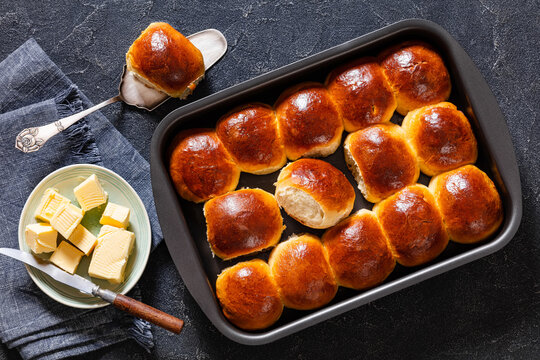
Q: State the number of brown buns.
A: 15